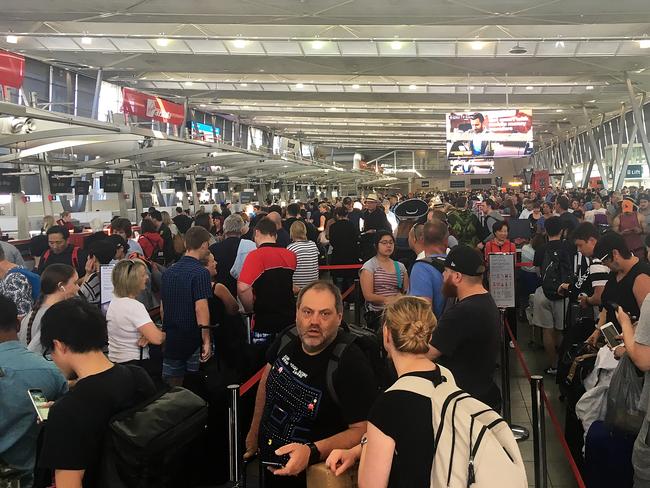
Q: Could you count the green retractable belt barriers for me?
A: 0